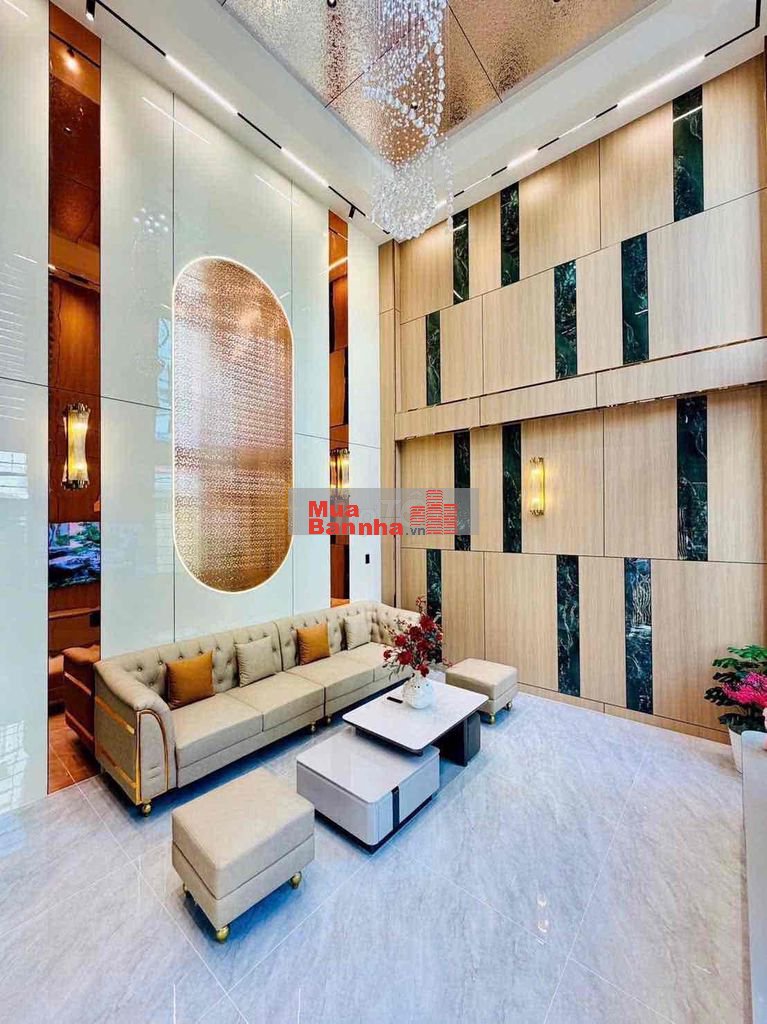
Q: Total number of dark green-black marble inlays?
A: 12